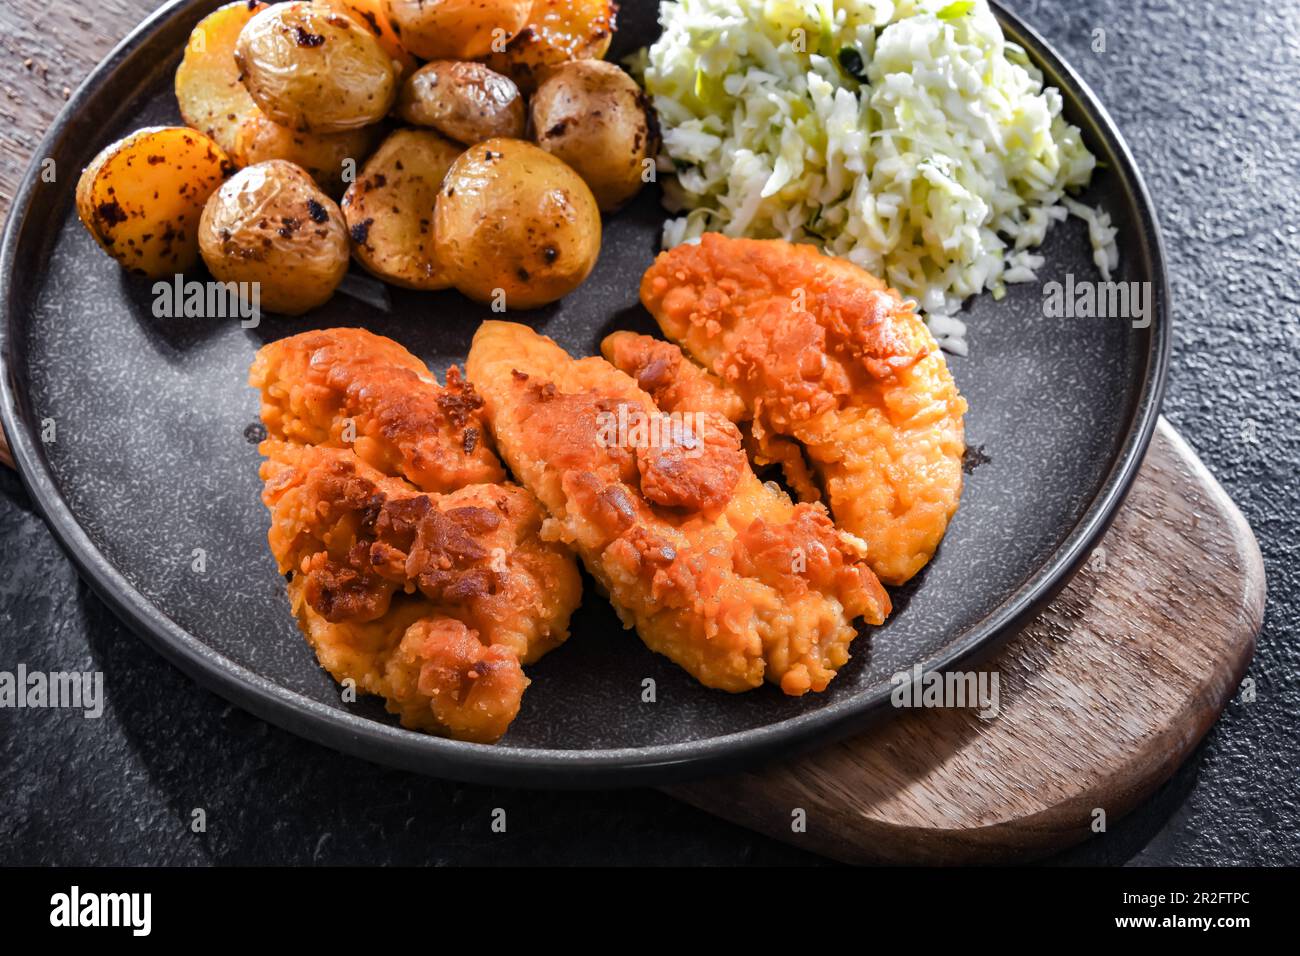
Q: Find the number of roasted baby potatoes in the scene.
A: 12